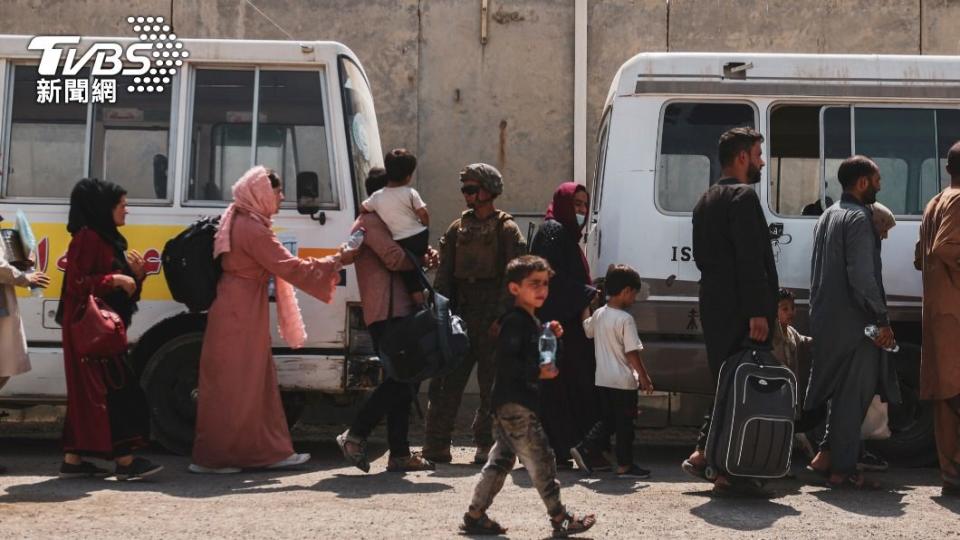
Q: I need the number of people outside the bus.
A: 14